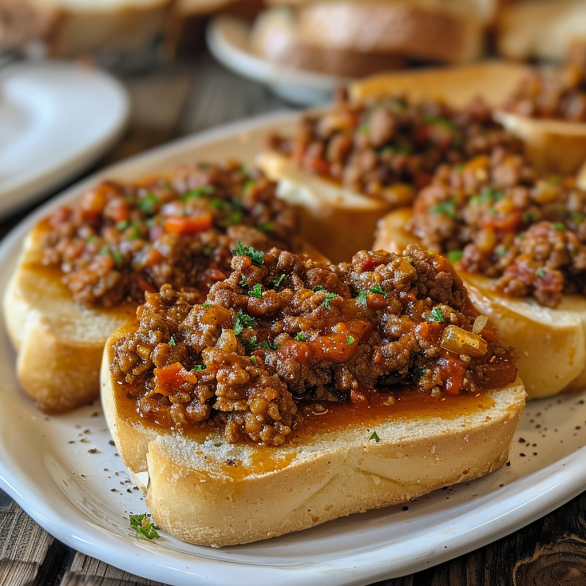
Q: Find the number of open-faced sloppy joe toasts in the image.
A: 5